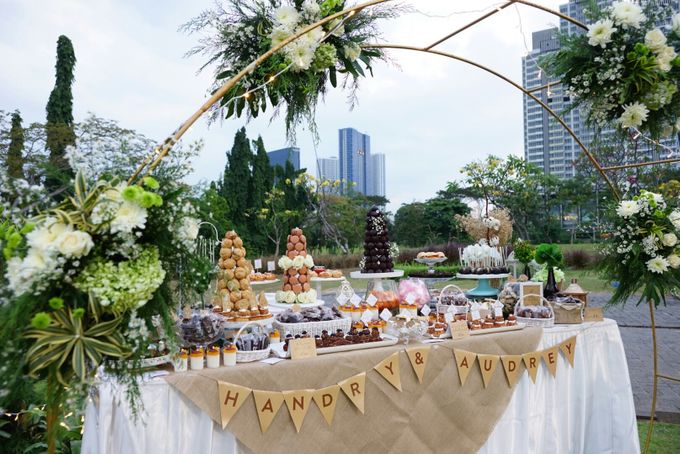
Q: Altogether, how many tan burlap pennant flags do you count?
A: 13